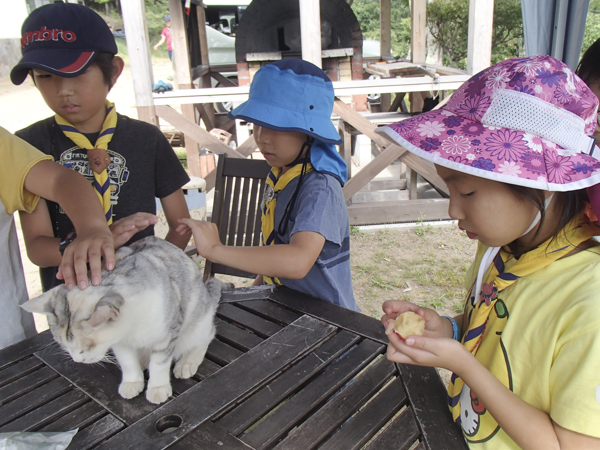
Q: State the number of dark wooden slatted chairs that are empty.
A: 1